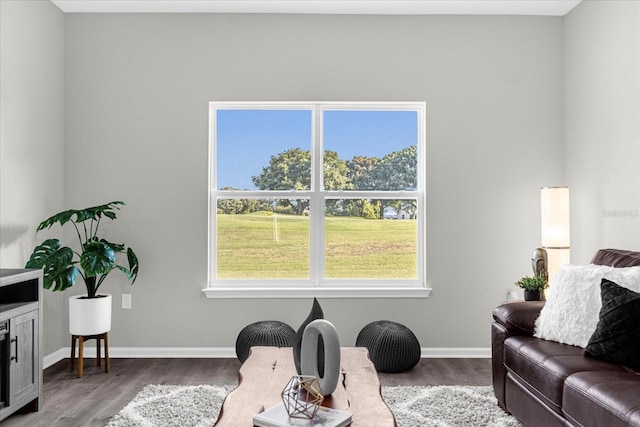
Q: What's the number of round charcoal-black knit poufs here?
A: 2